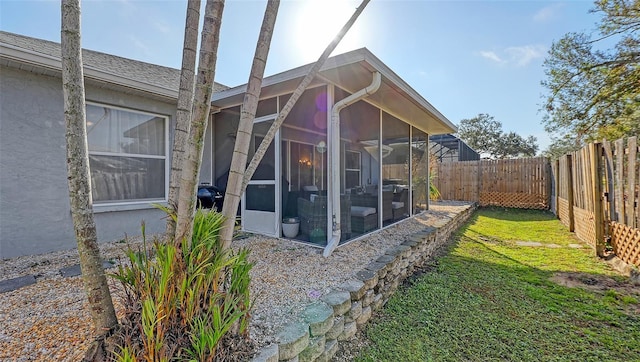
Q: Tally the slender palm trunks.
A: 5